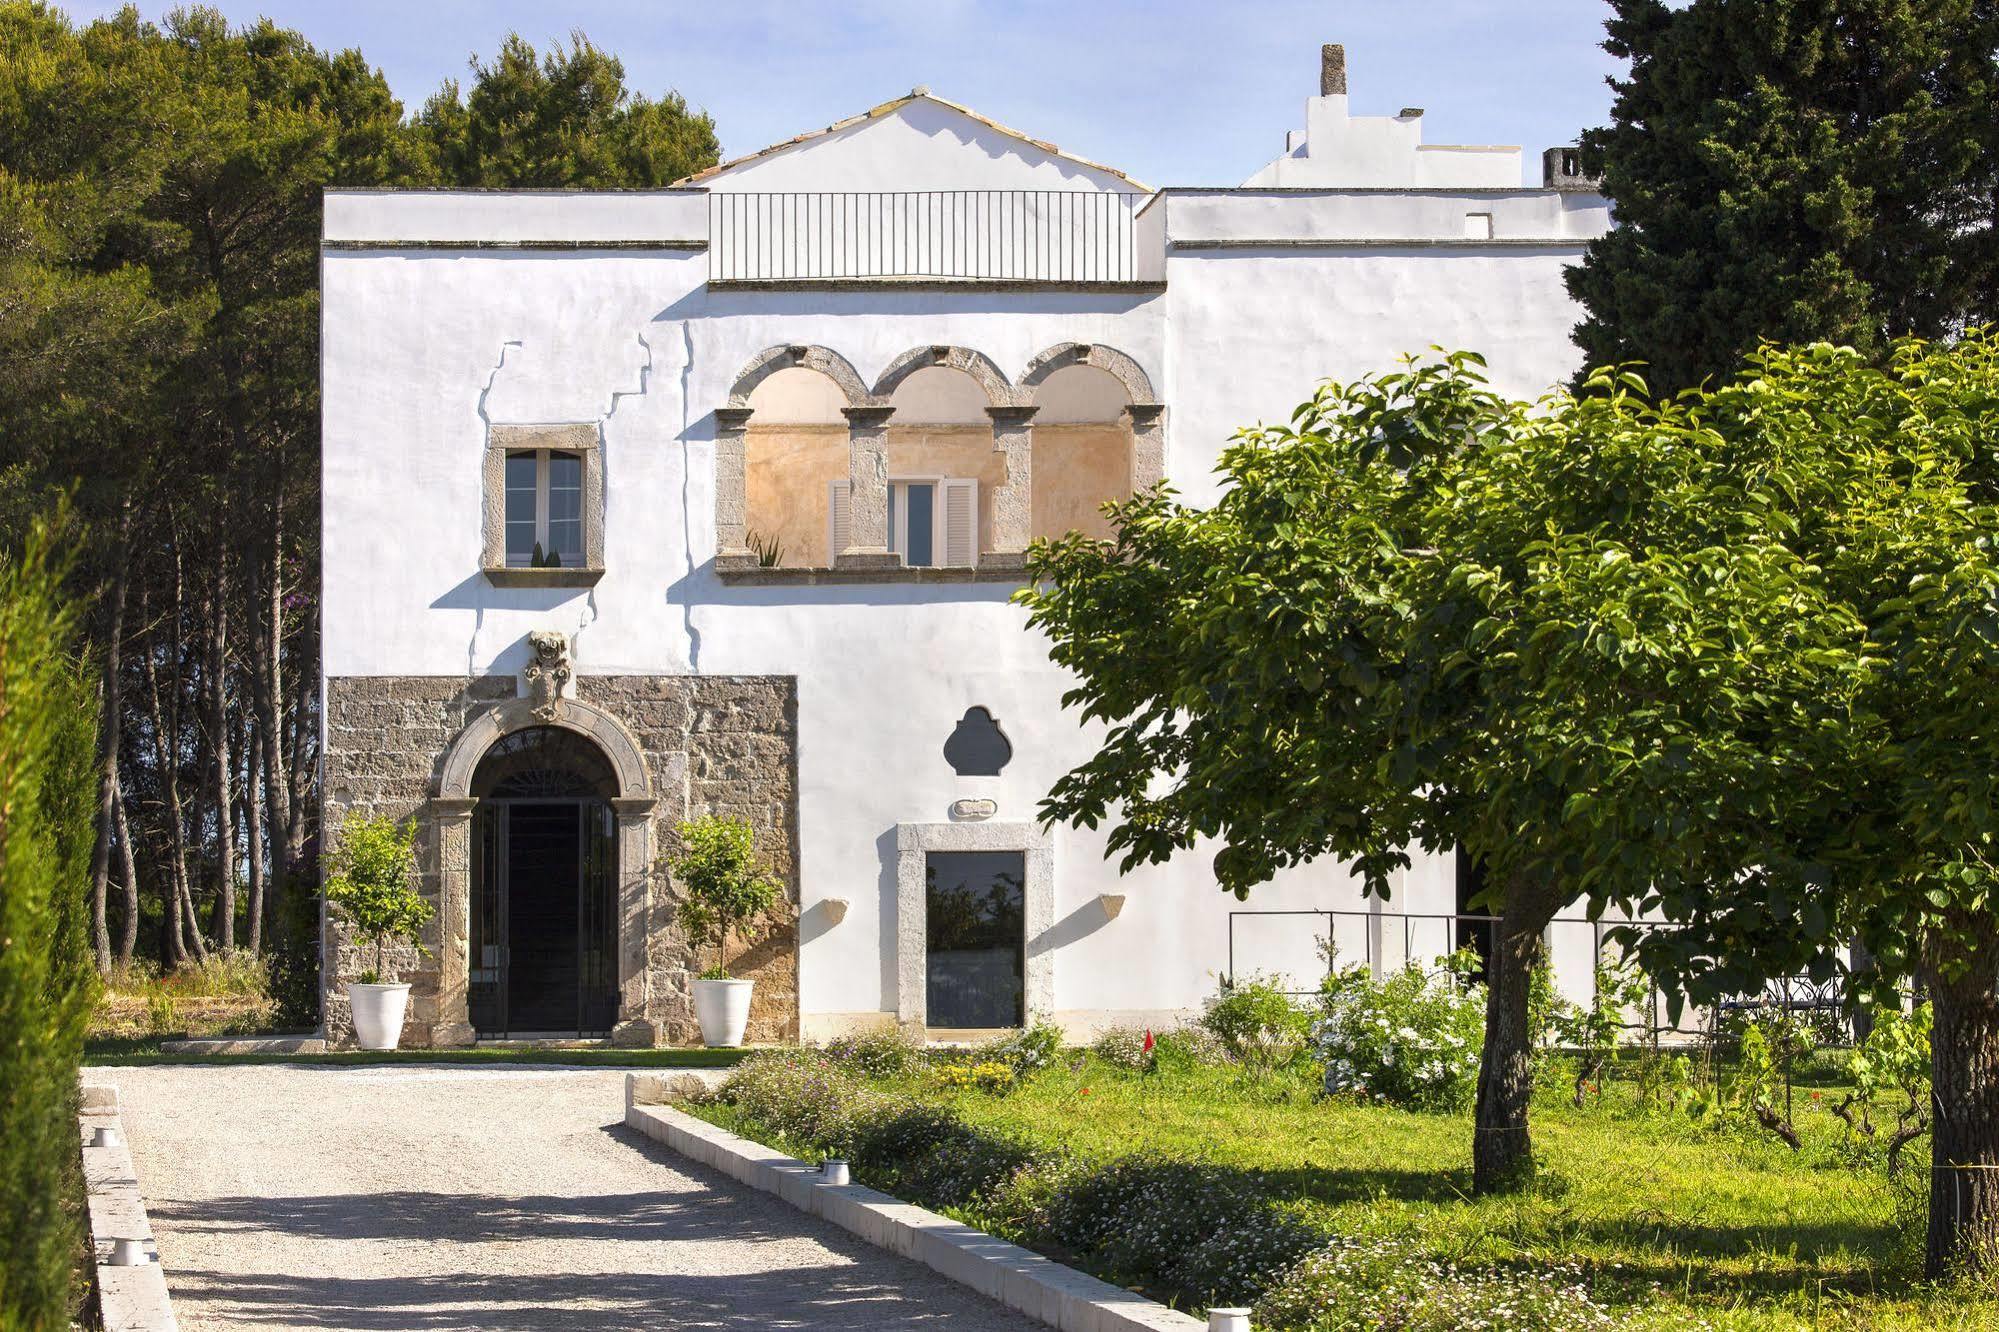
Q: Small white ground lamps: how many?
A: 4